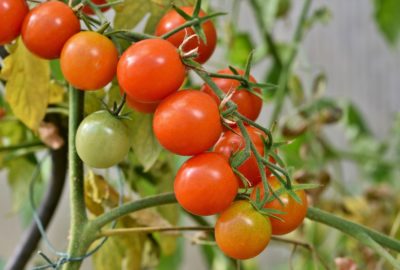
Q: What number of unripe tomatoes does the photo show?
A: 1